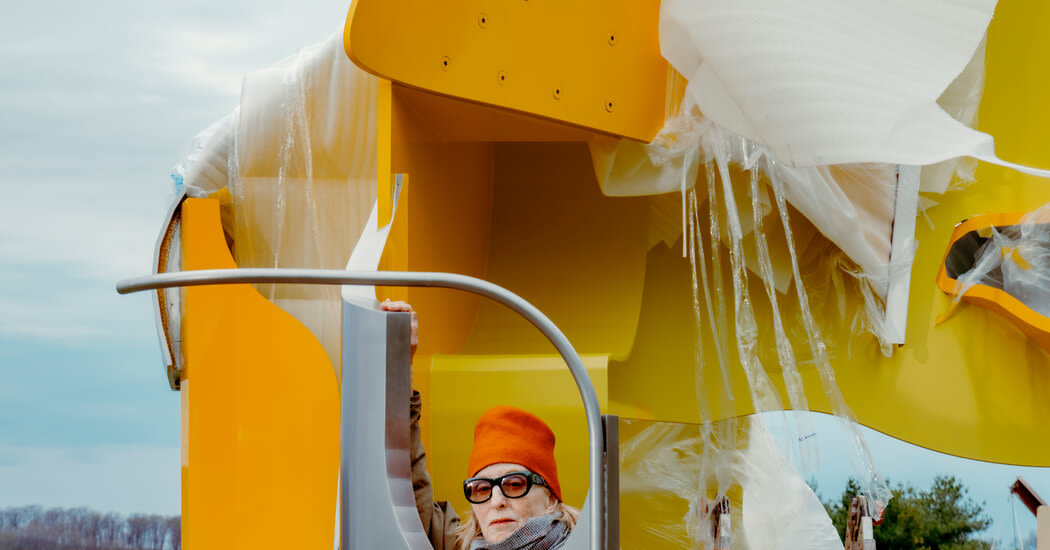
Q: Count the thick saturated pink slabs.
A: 0